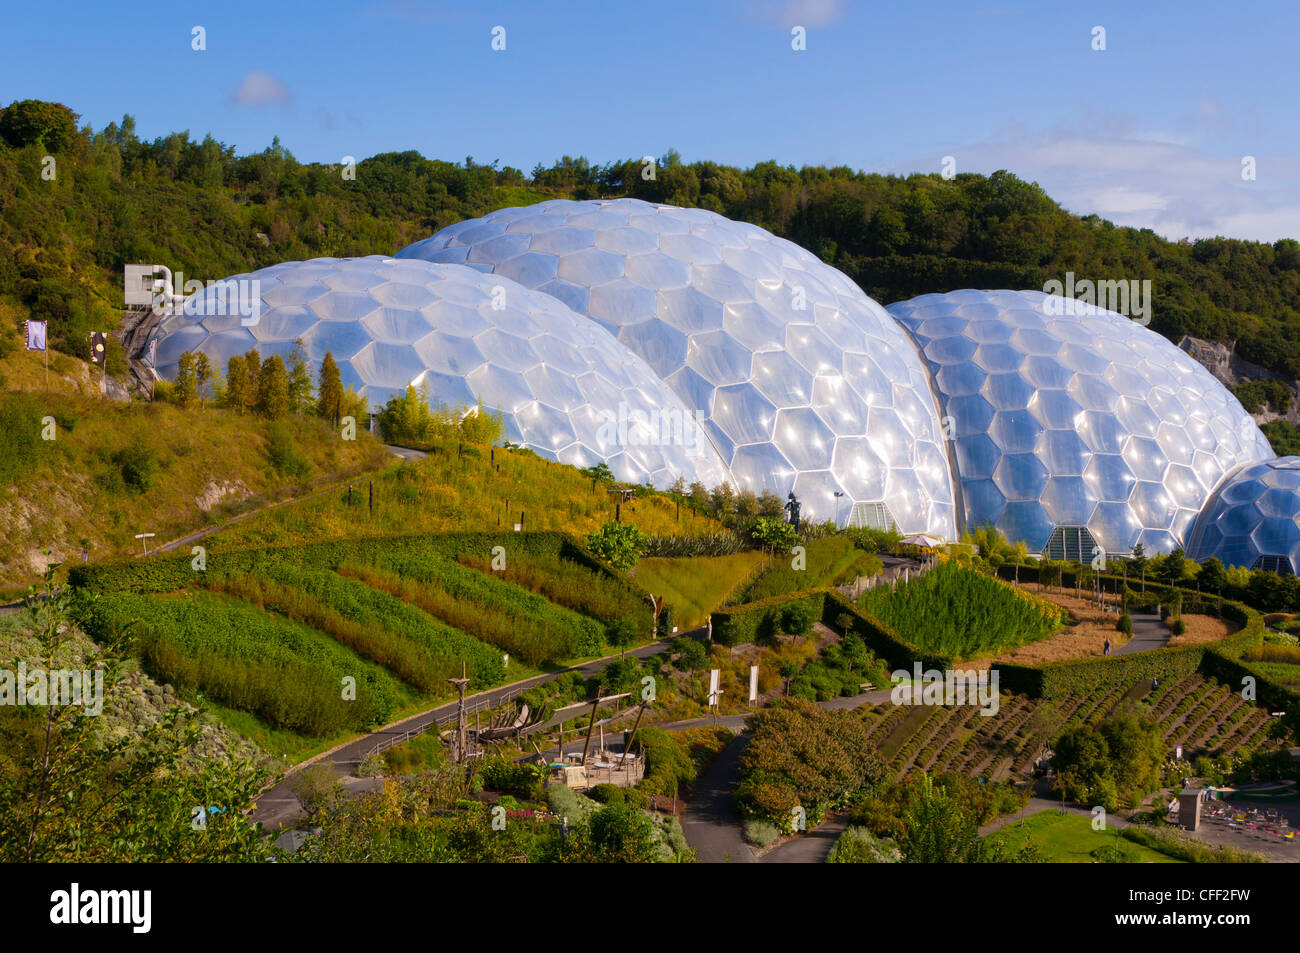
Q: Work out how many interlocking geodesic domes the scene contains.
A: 4